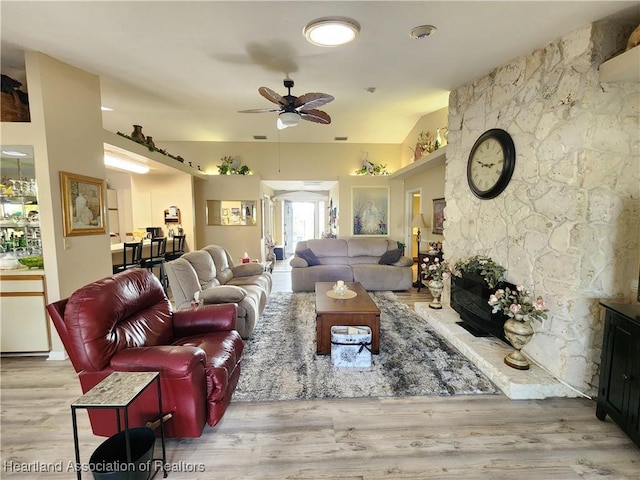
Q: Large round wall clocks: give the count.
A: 1